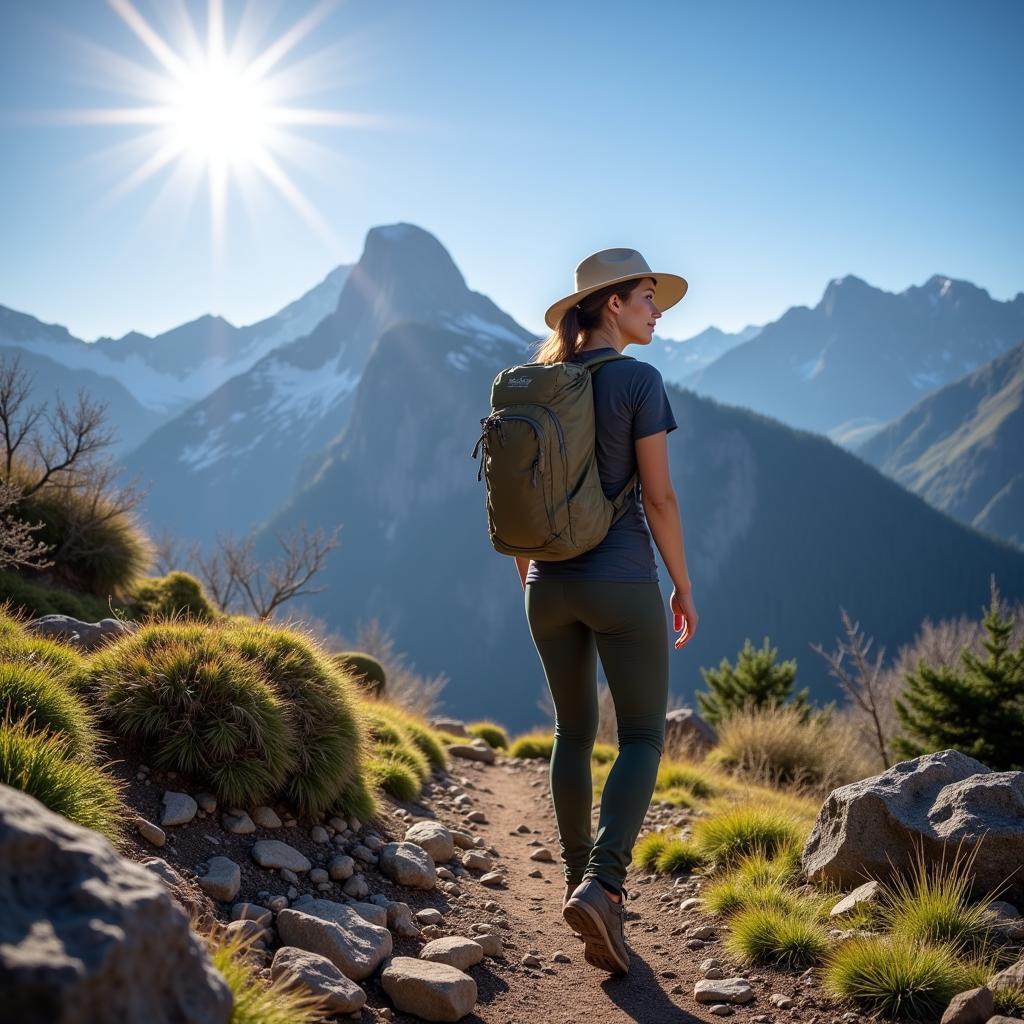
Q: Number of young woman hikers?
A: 1